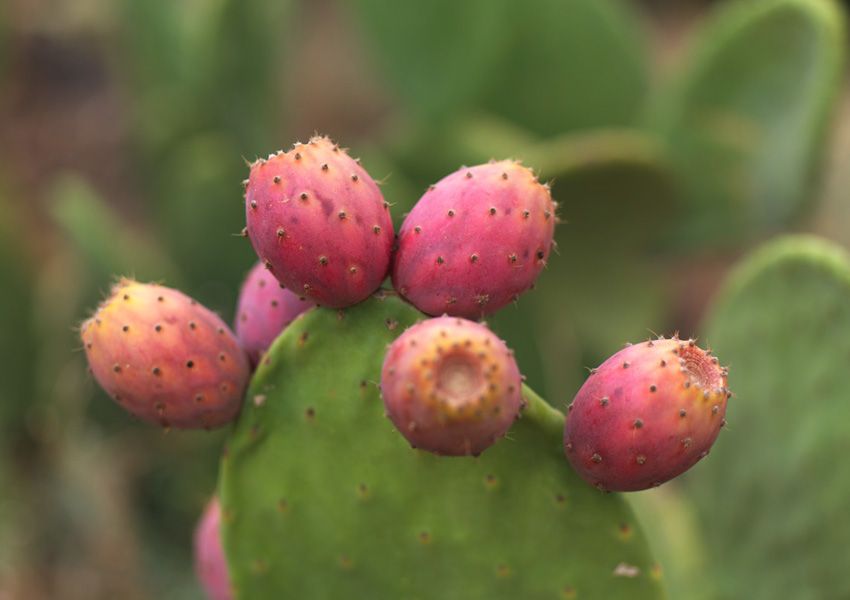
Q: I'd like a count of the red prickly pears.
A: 7